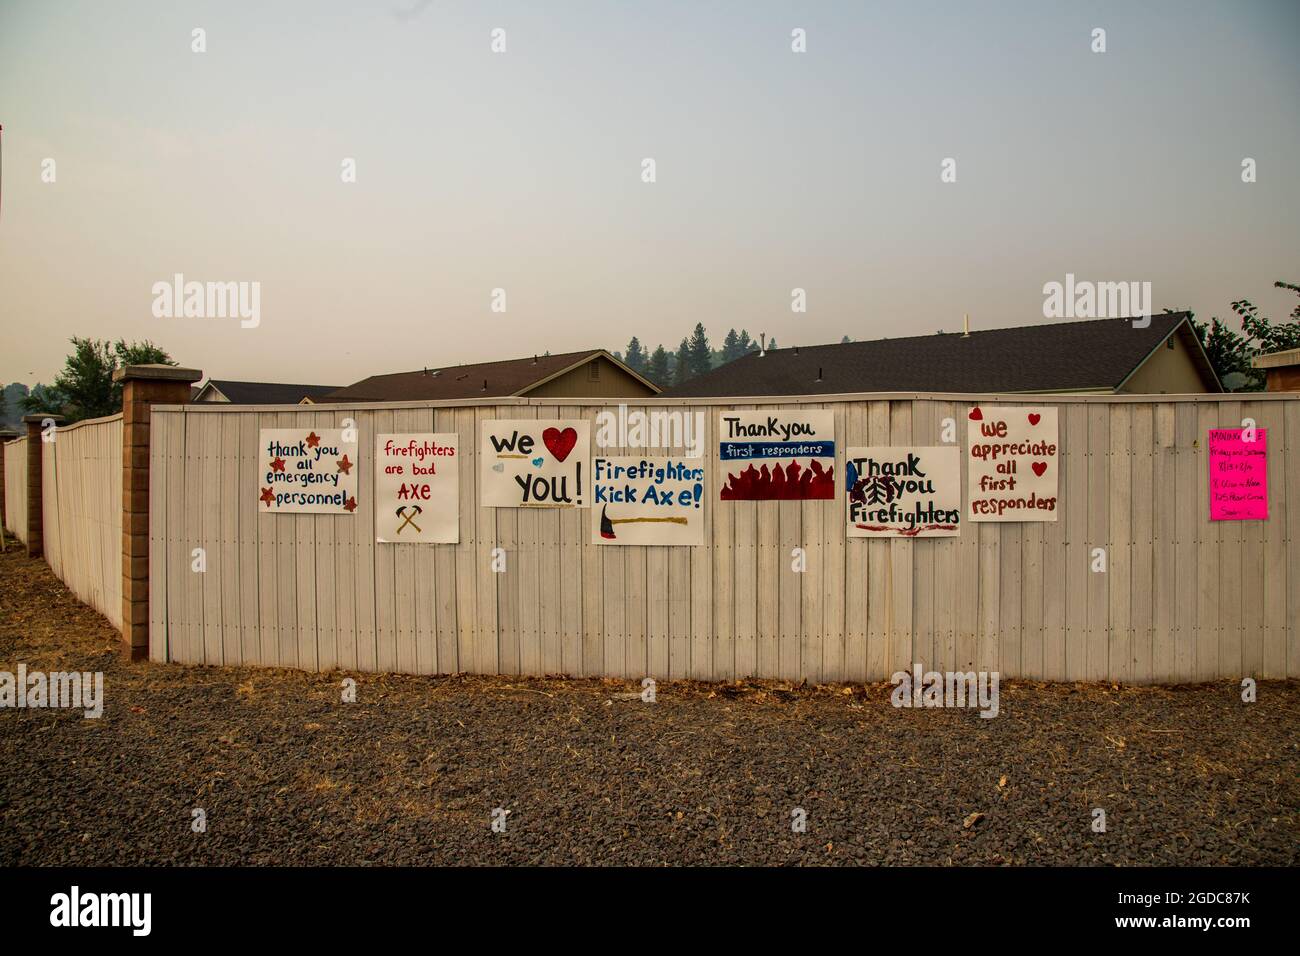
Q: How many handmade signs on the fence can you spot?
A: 8